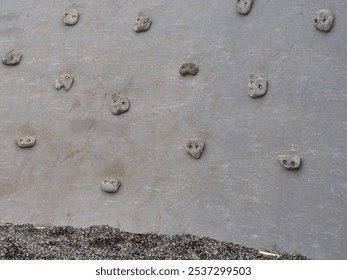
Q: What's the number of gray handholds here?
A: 13